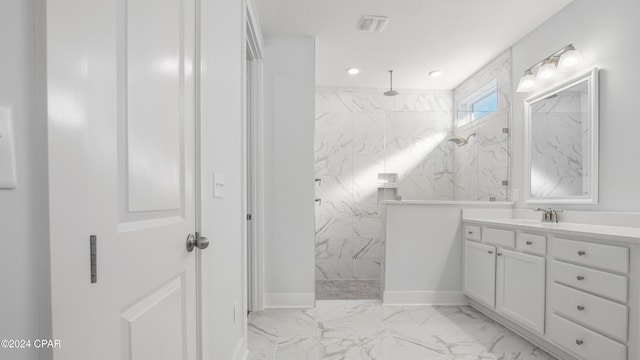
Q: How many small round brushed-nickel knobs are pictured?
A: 8